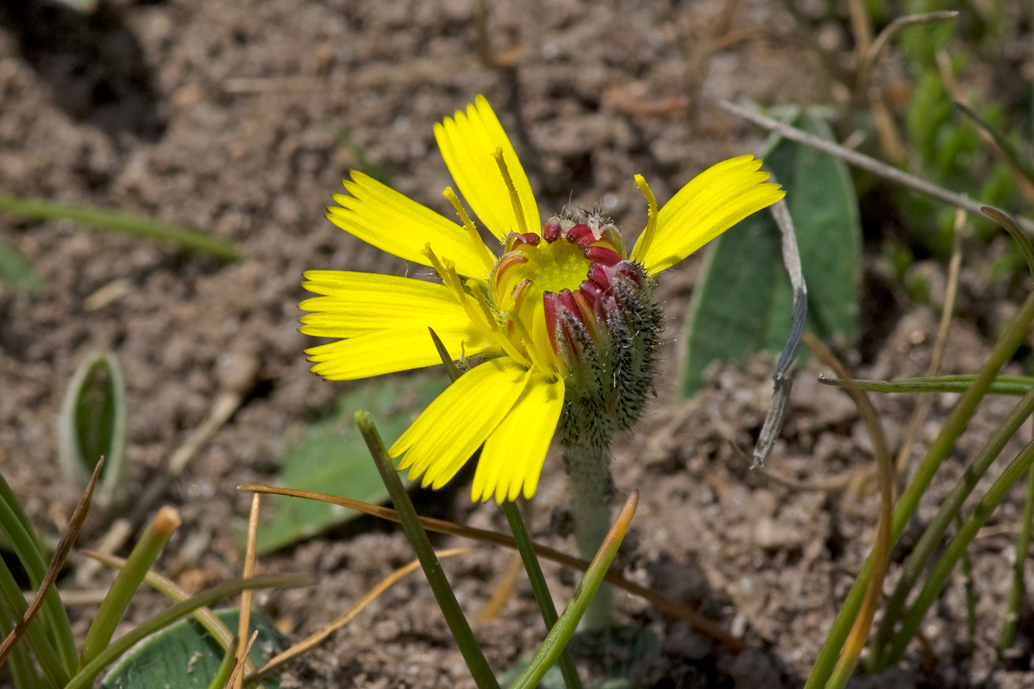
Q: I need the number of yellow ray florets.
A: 7